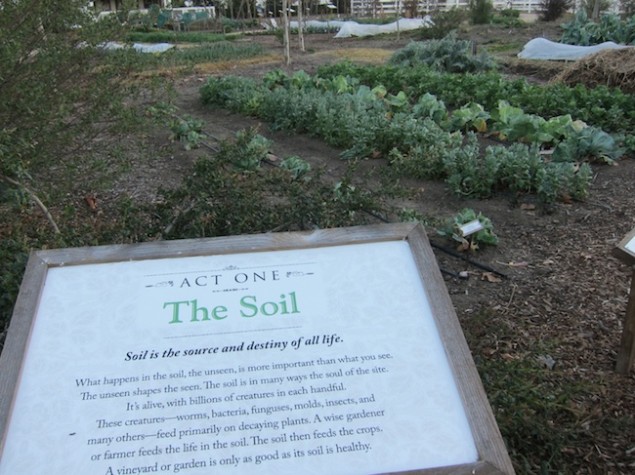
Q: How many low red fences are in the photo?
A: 0